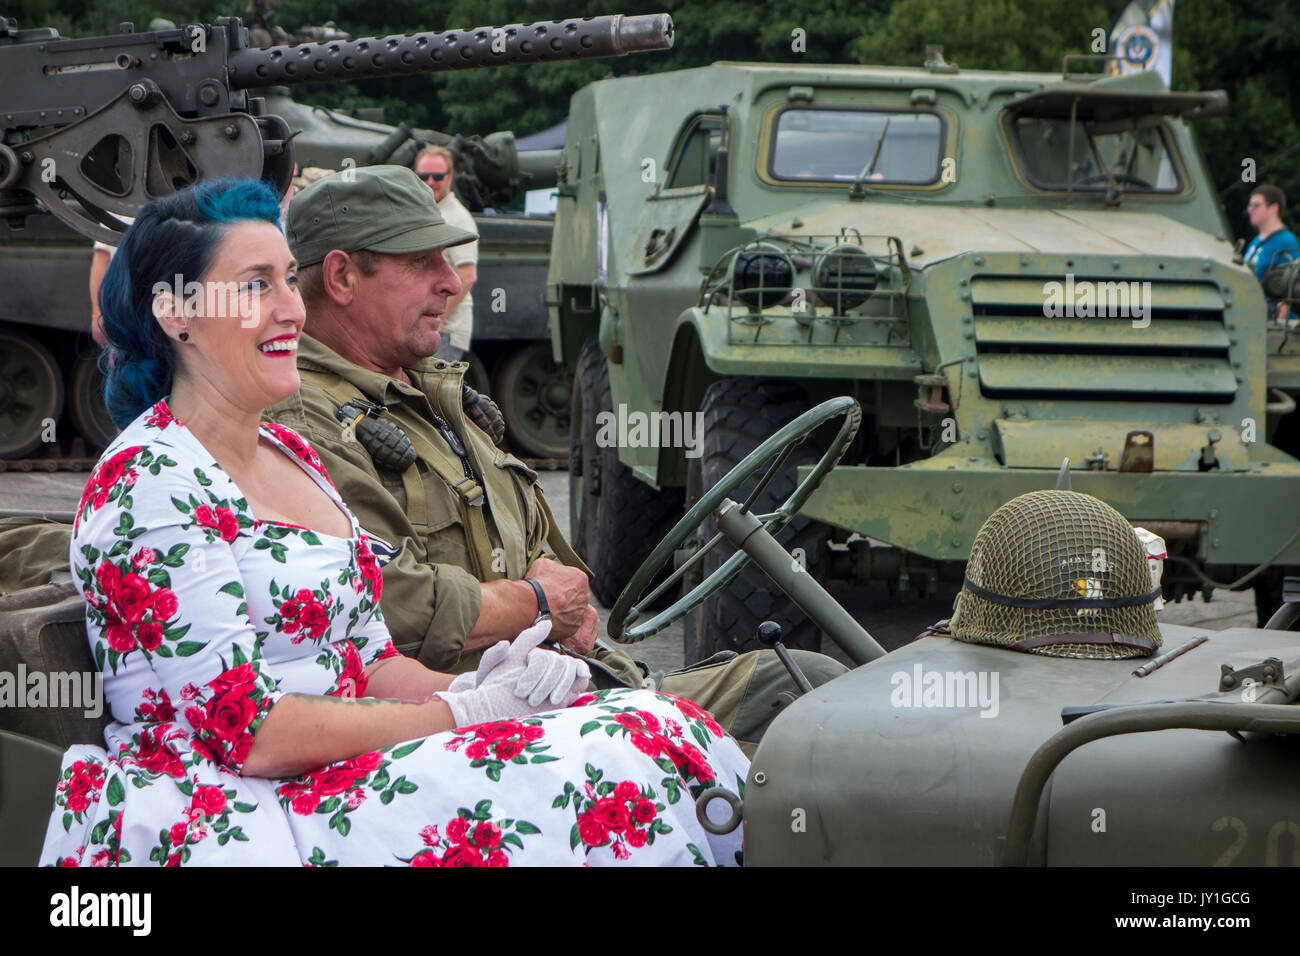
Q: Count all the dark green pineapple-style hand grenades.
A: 2